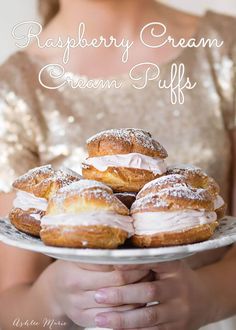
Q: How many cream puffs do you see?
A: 5